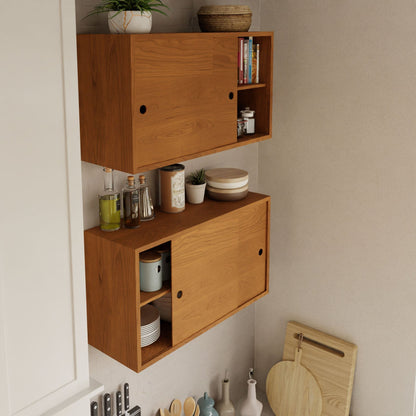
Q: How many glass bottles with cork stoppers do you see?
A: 3